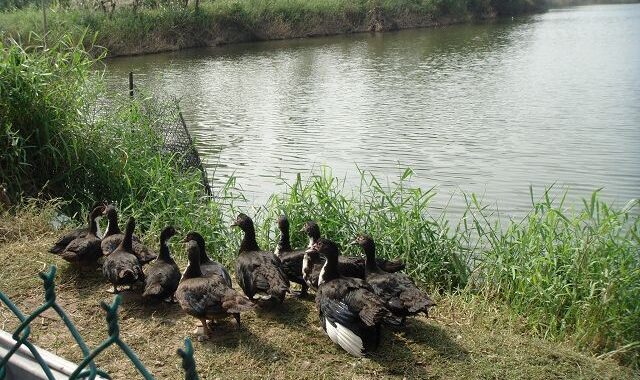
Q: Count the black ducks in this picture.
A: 11